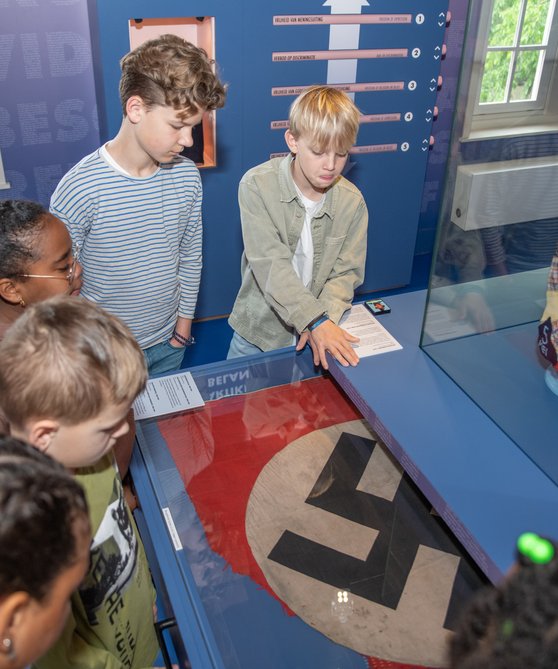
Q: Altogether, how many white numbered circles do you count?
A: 5